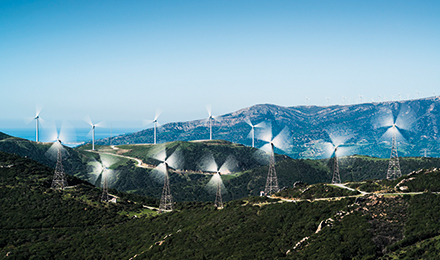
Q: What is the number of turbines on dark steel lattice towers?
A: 7